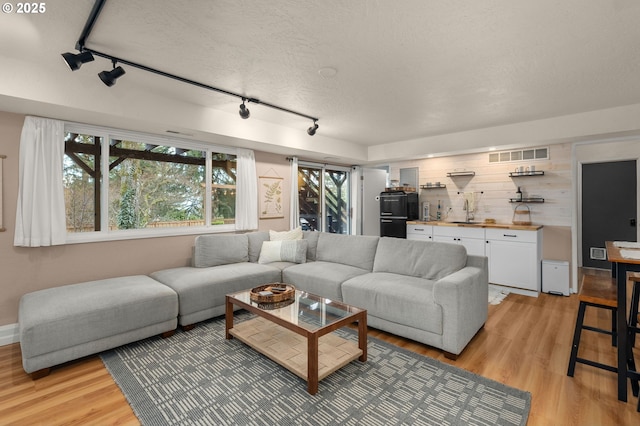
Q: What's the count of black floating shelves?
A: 4